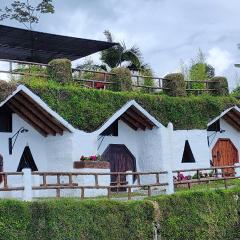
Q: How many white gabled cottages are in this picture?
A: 3